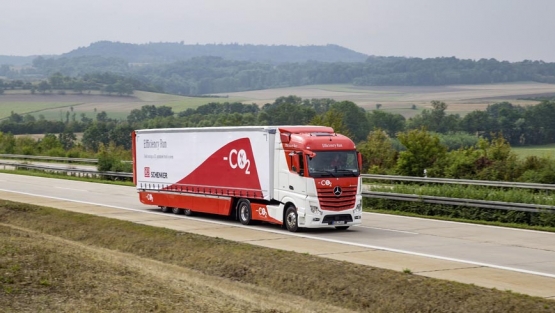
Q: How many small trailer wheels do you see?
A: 3